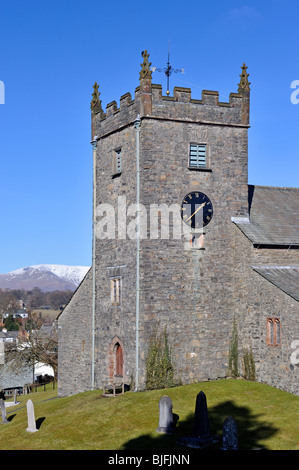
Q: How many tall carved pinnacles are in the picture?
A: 3